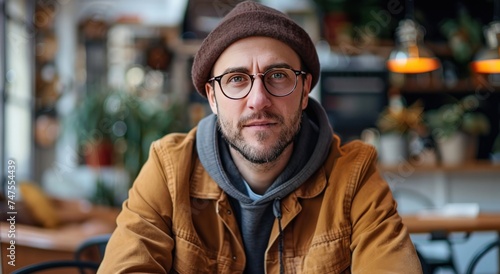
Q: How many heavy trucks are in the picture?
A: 0